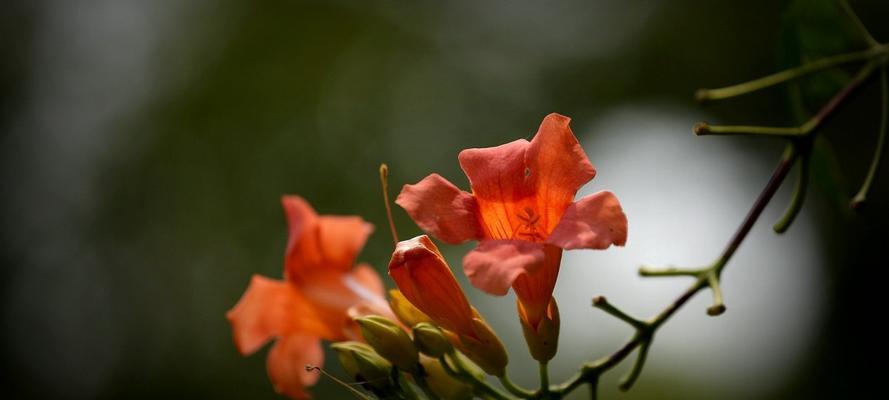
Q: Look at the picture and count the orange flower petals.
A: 10